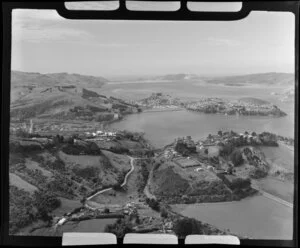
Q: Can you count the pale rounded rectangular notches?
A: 6